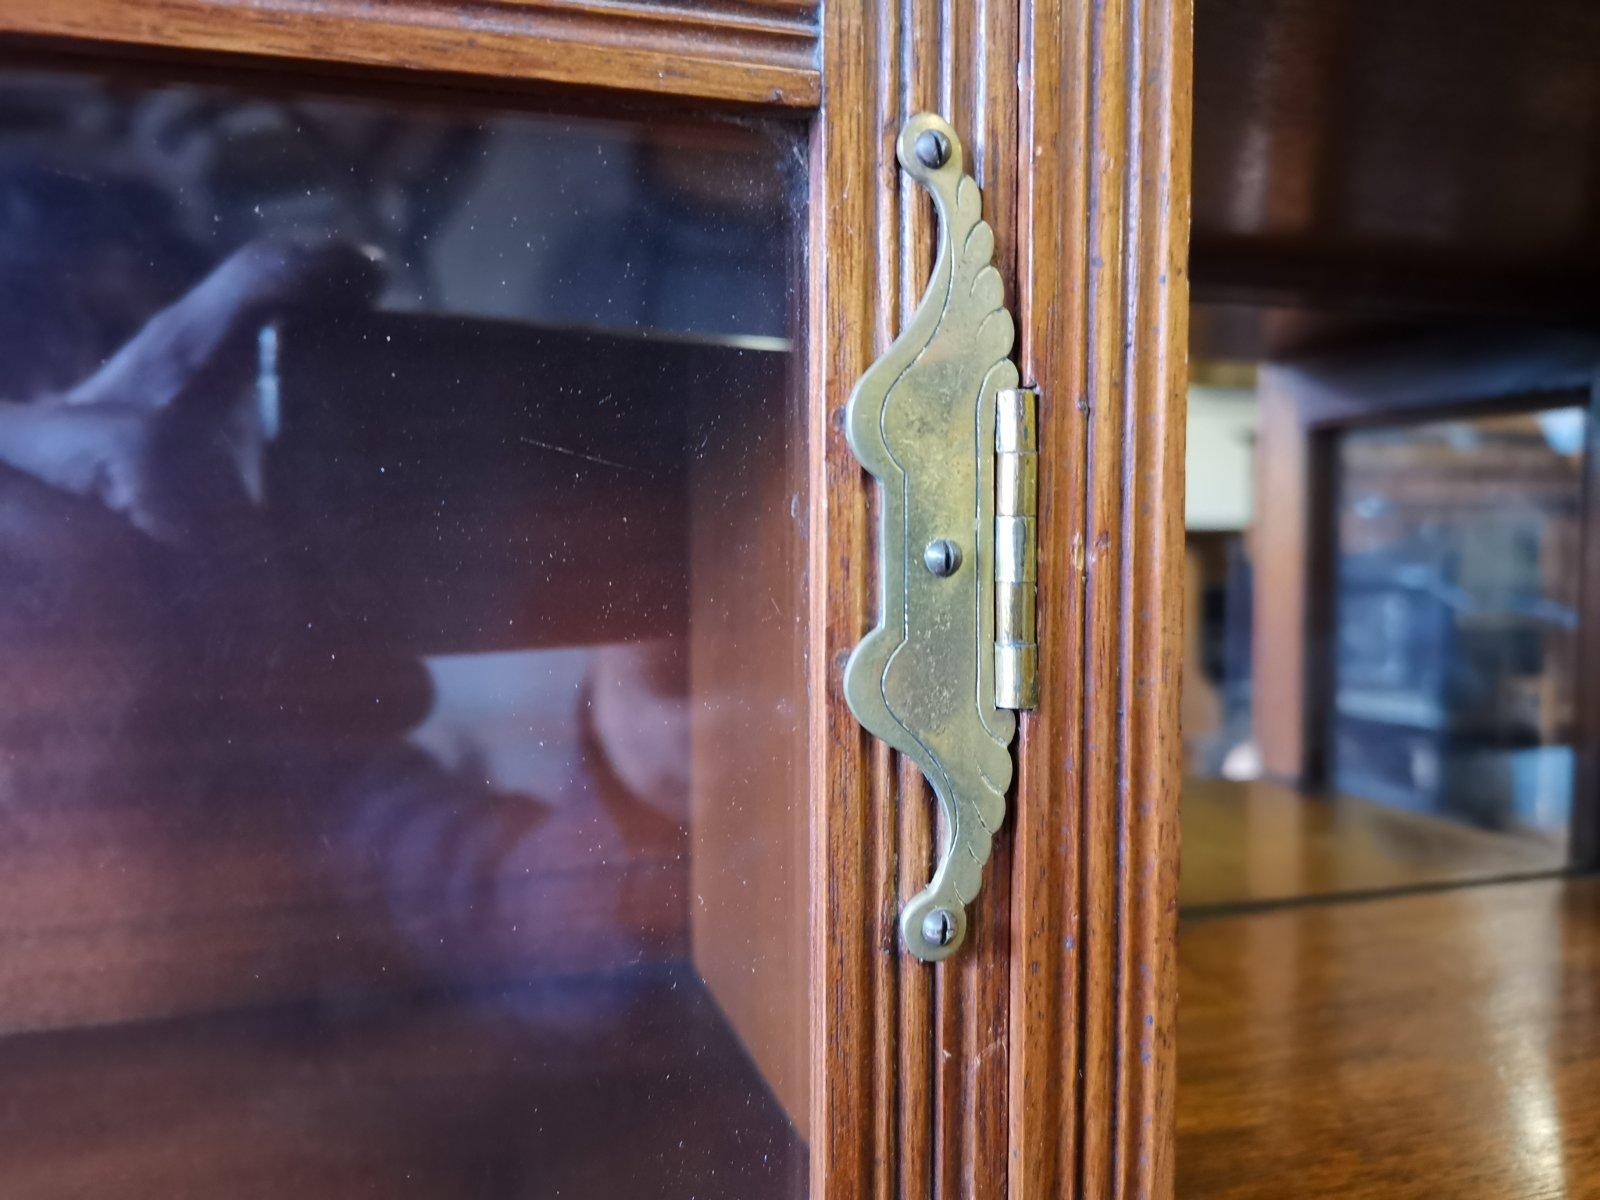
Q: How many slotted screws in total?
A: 3